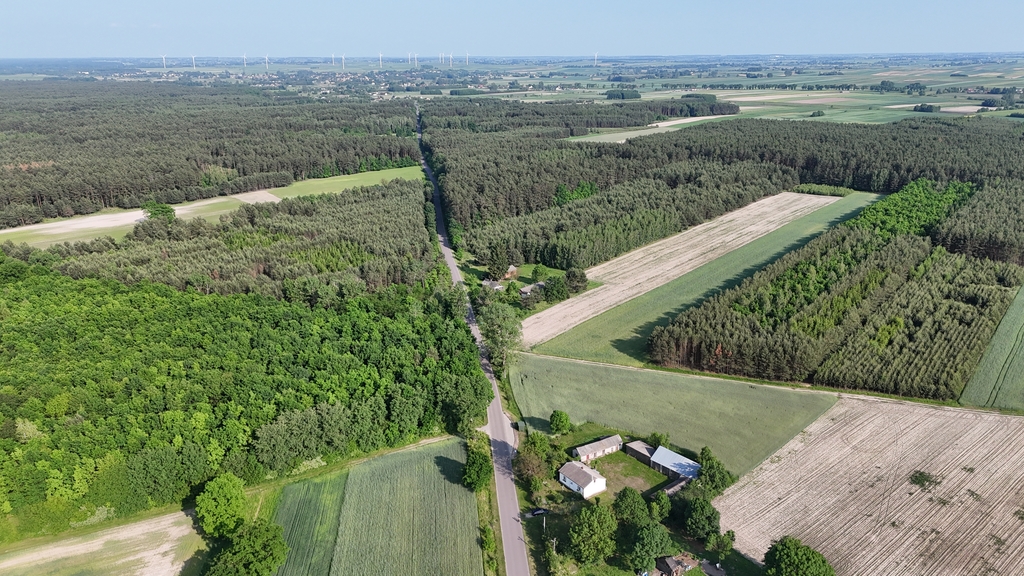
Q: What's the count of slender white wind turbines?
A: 14